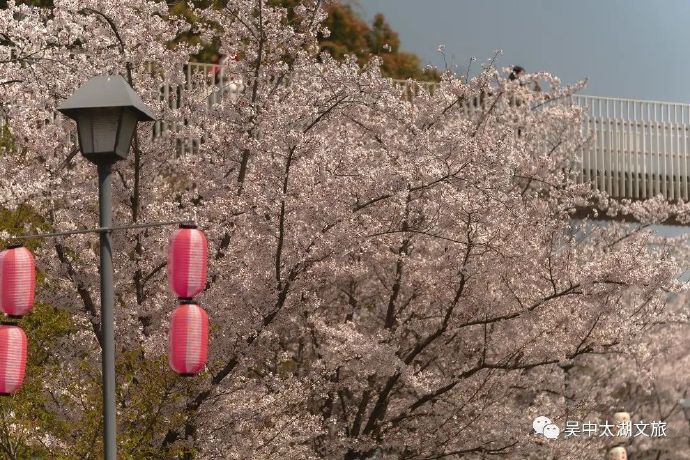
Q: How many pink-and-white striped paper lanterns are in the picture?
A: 4